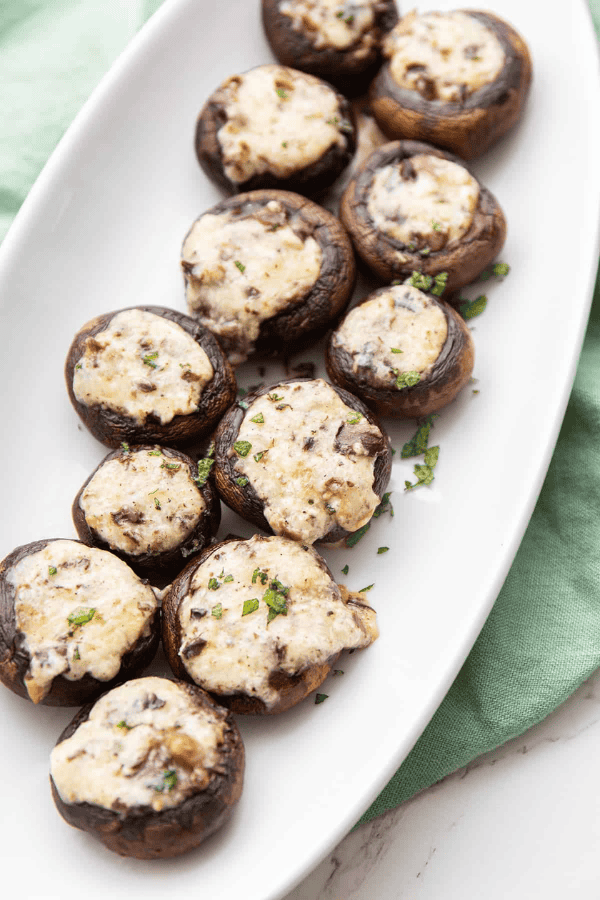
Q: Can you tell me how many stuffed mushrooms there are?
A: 12